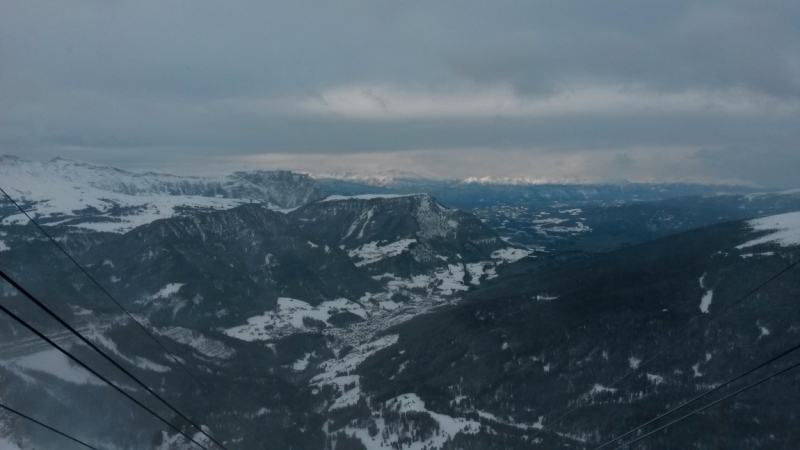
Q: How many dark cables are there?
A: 7